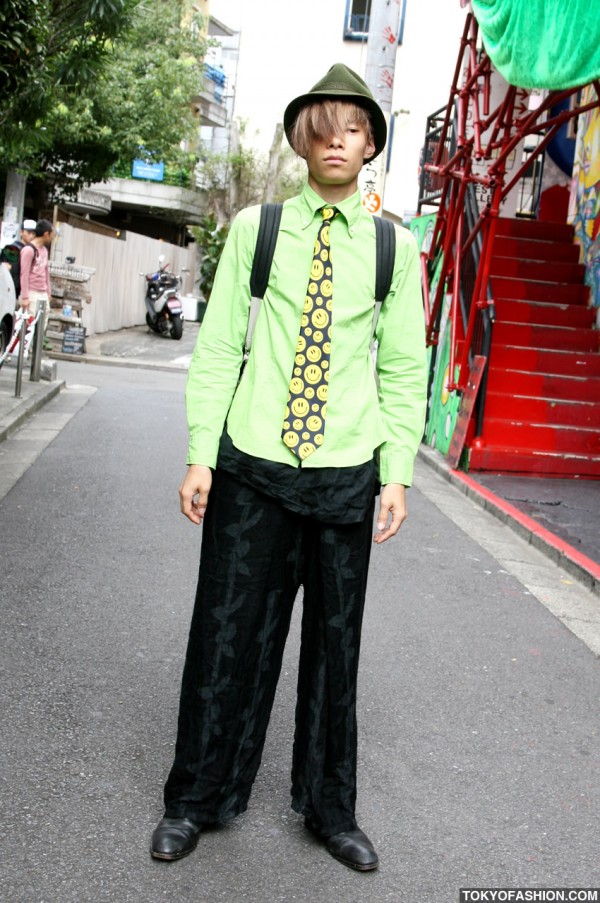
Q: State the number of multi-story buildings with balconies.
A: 1